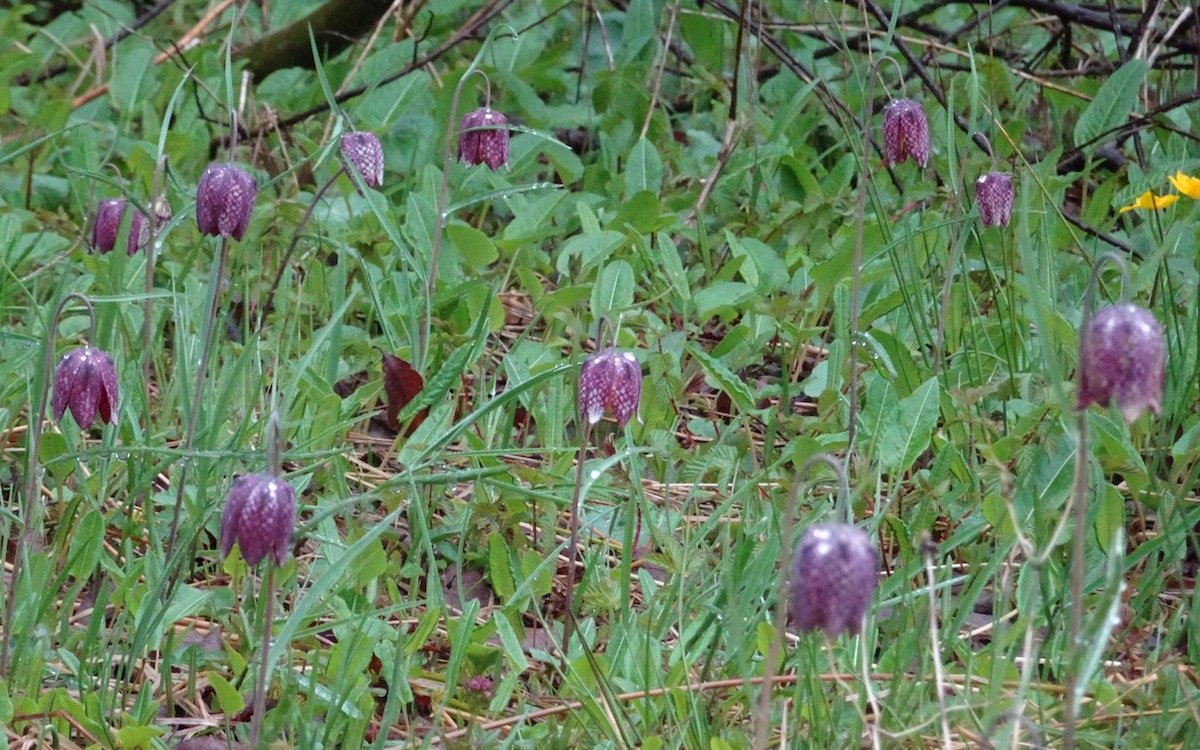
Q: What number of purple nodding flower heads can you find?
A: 11